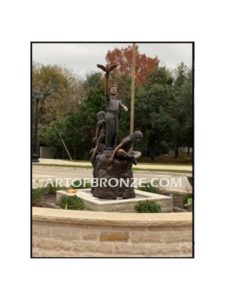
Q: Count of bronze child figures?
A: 3